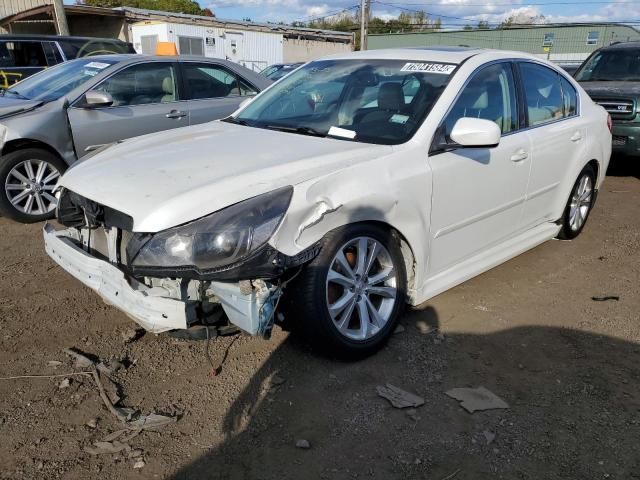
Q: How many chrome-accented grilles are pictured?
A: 1